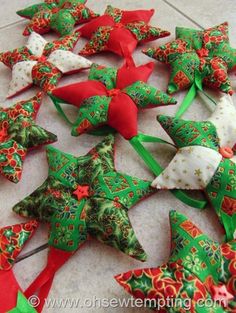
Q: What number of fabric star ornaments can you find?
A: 10